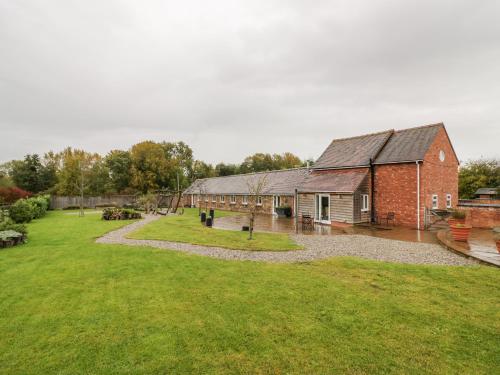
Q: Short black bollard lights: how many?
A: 3